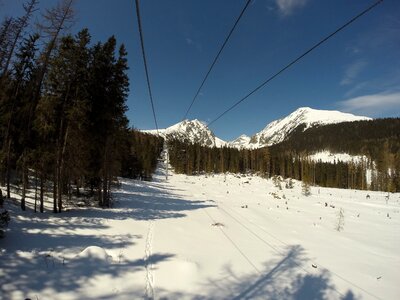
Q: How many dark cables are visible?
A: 3